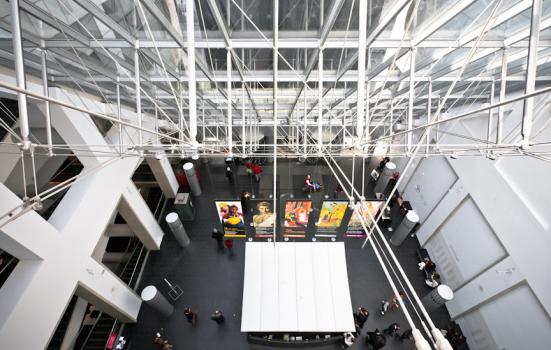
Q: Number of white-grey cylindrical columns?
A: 6